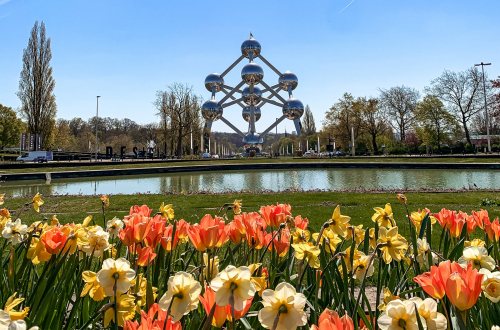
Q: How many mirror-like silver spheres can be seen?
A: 9